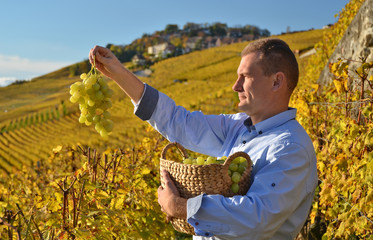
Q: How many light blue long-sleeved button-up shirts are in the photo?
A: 1